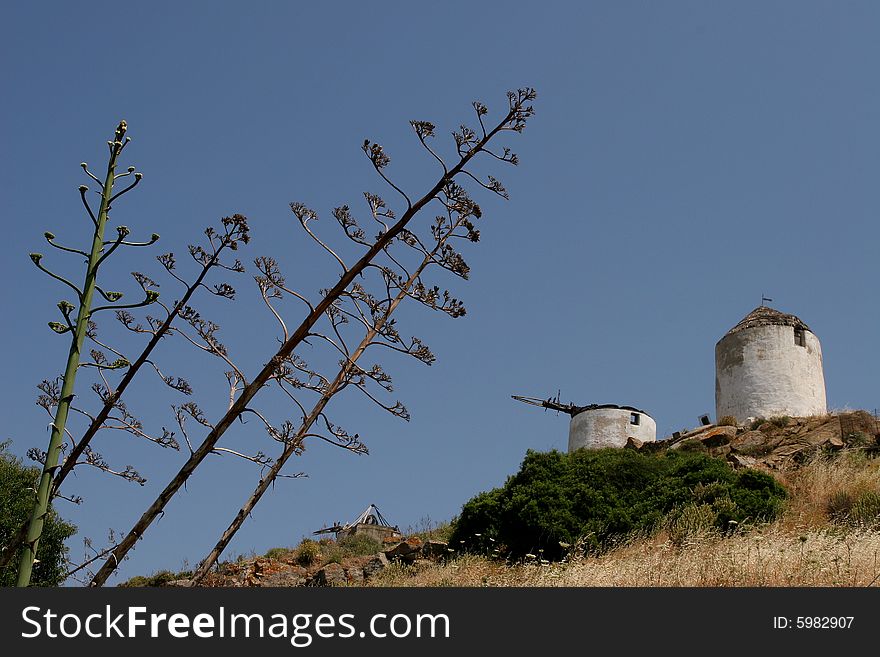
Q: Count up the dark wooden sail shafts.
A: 2